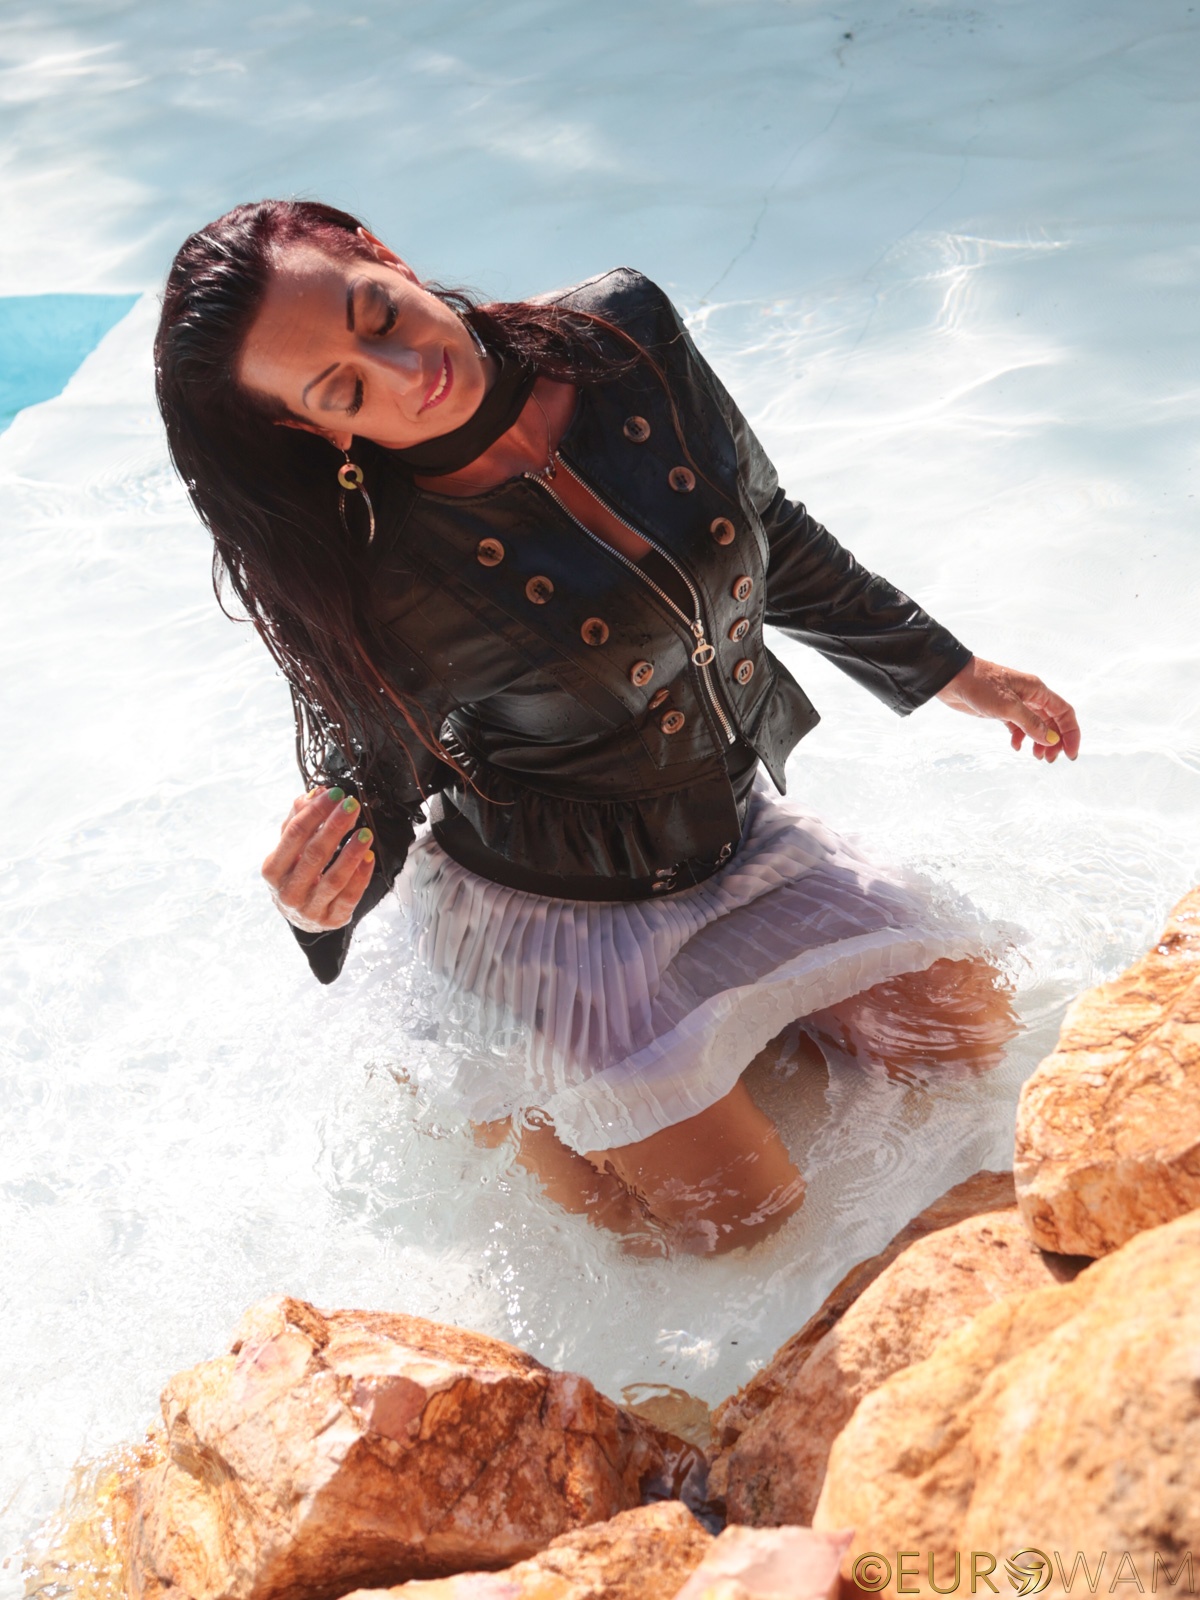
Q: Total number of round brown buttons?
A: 12